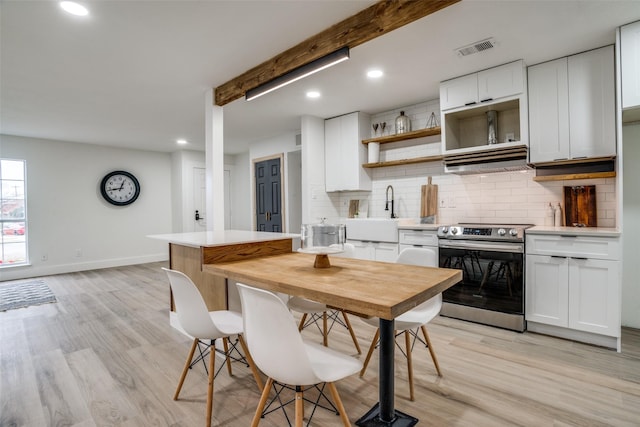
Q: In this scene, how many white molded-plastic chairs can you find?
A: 4